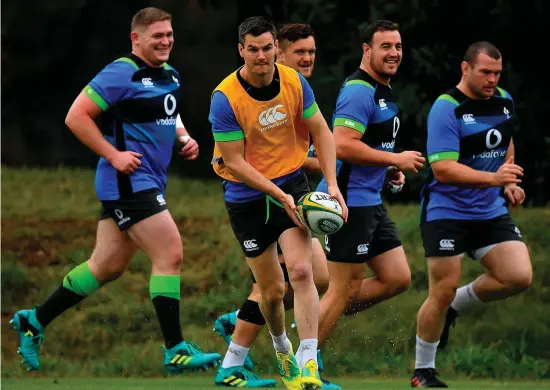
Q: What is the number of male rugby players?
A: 5